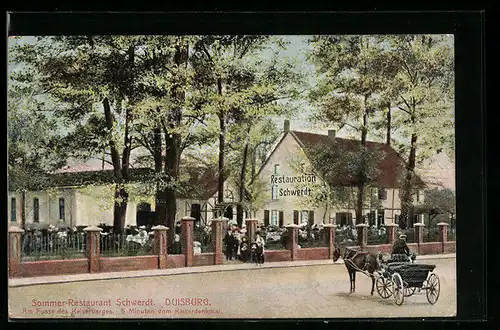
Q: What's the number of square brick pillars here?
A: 12